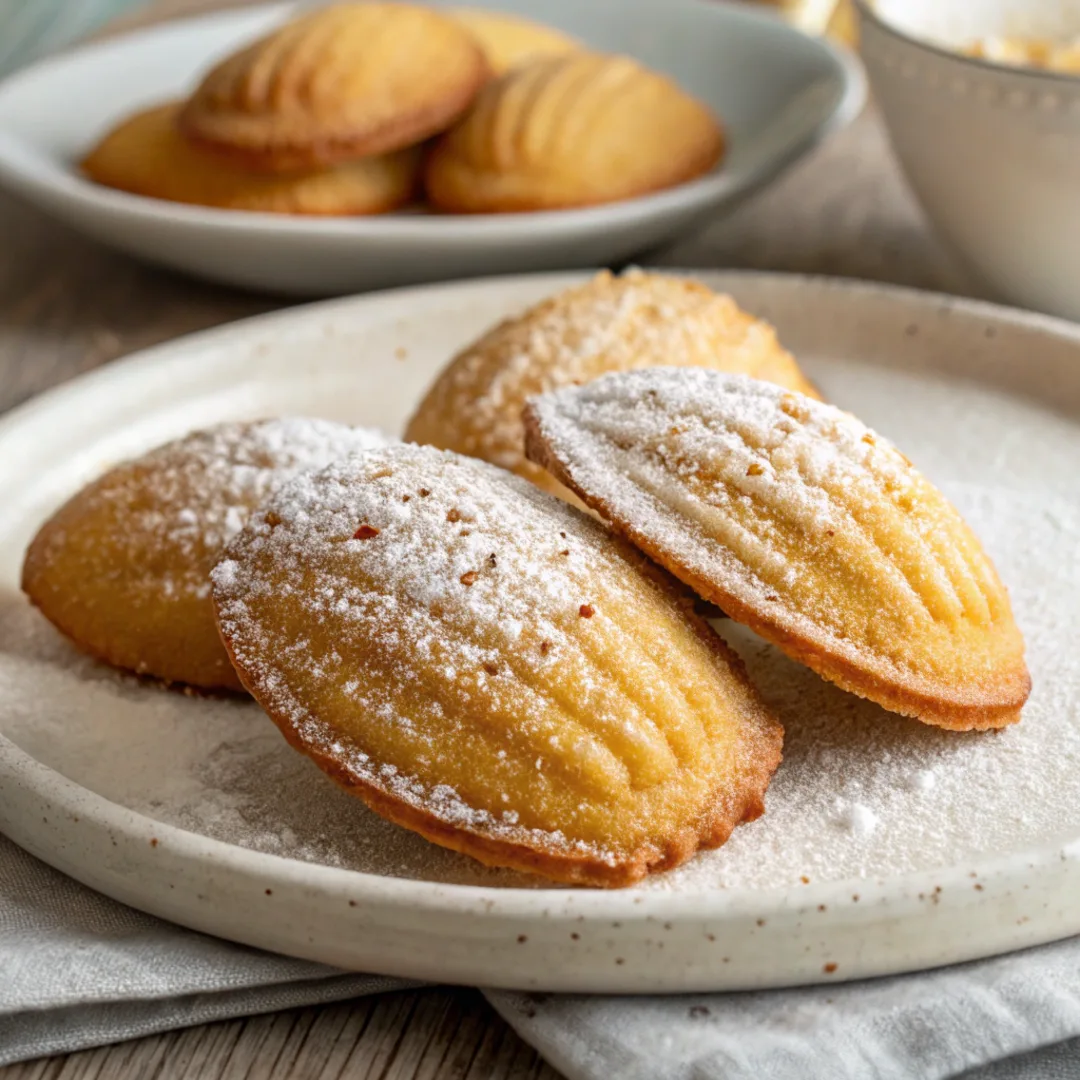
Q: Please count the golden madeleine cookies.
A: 8